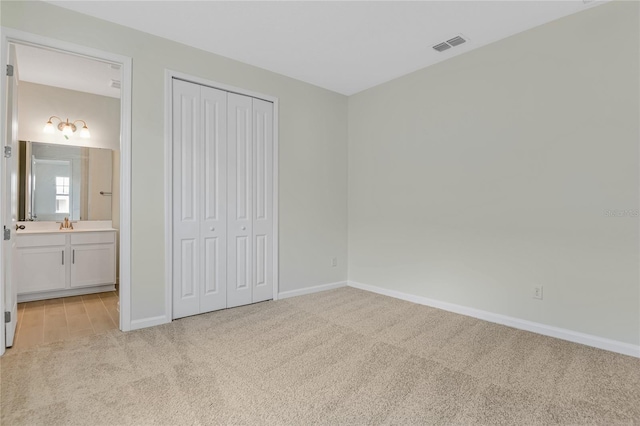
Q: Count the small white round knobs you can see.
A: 2